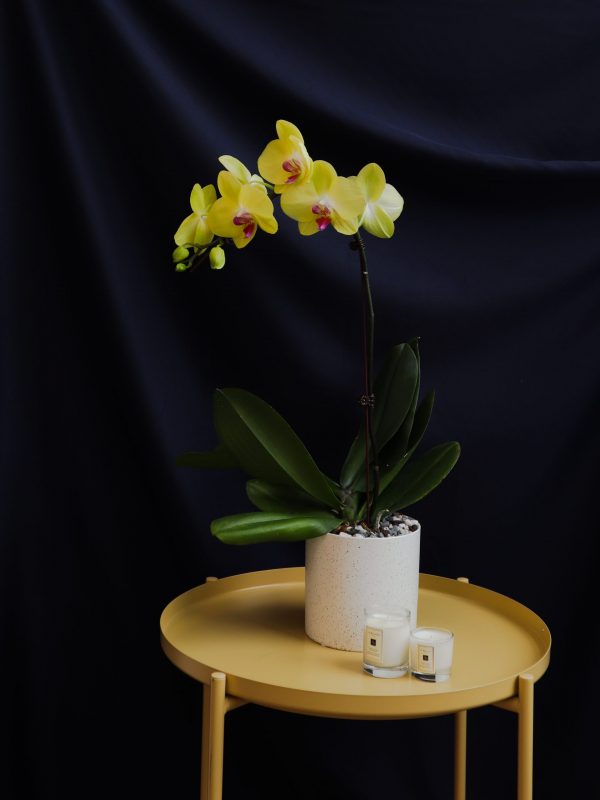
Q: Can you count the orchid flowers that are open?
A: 6